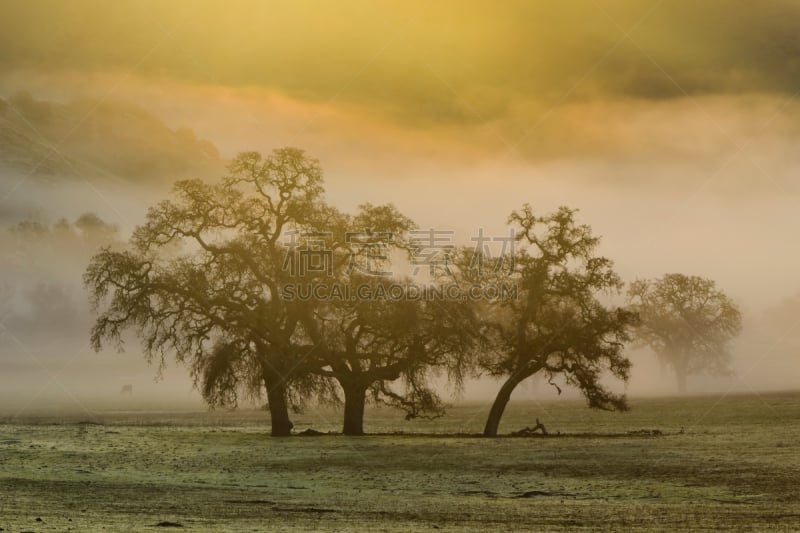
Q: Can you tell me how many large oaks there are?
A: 3